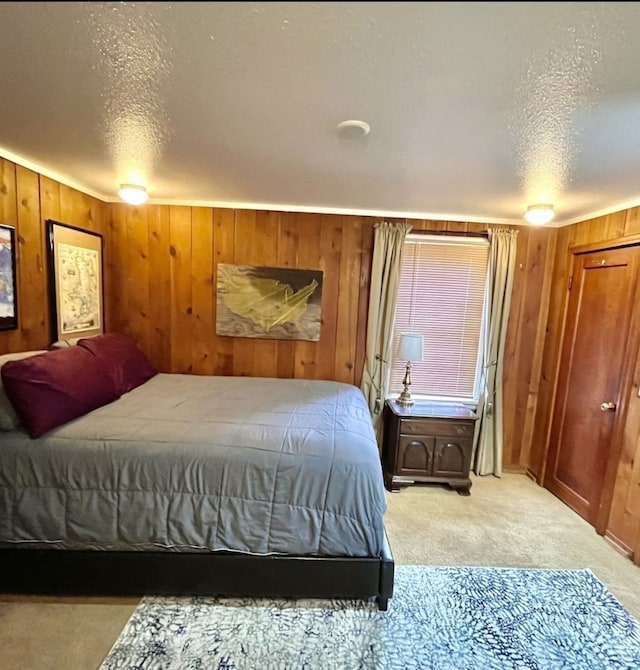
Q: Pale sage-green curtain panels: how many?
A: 2